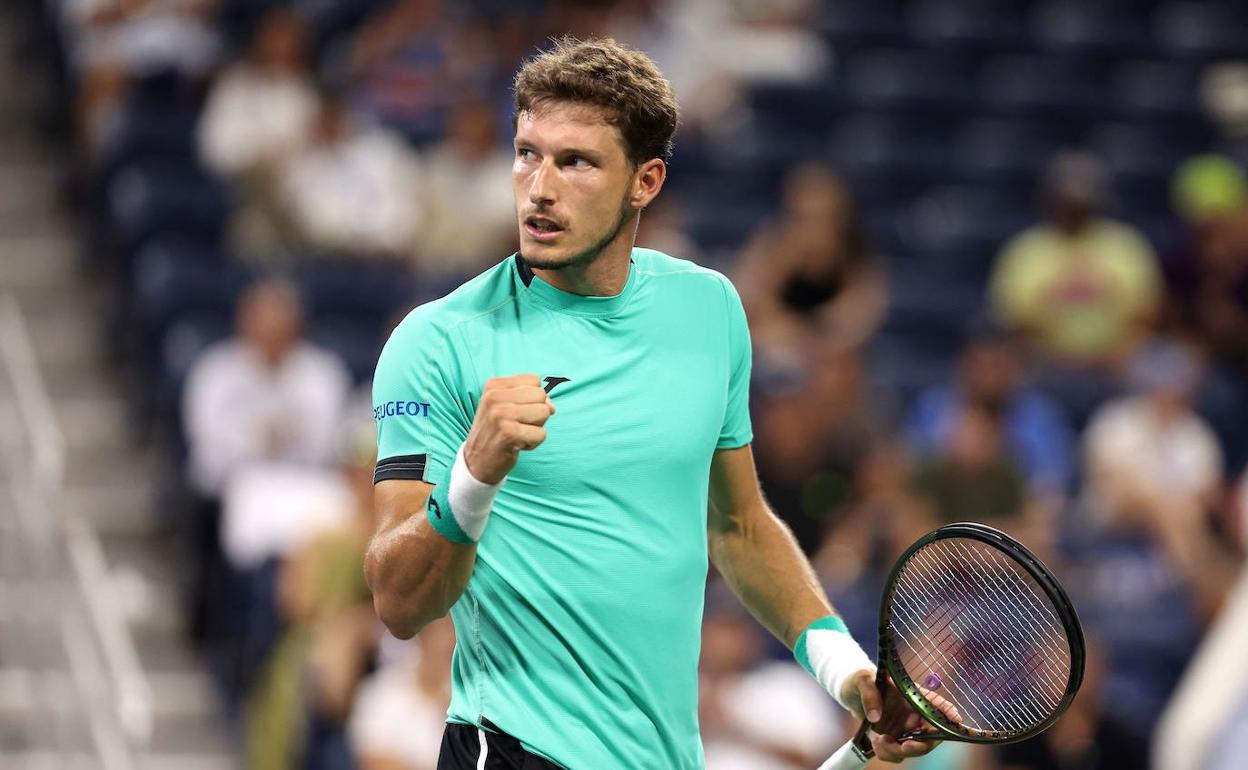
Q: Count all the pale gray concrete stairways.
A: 1